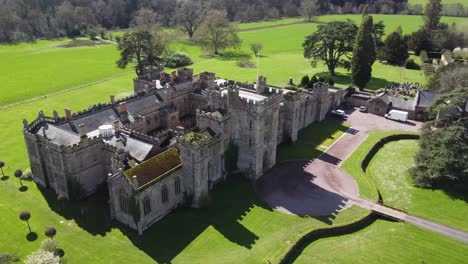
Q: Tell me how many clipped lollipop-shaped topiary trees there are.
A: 4